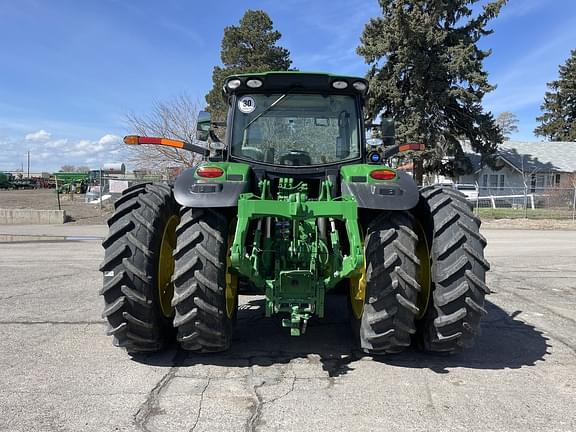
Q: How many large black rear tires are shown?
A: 4